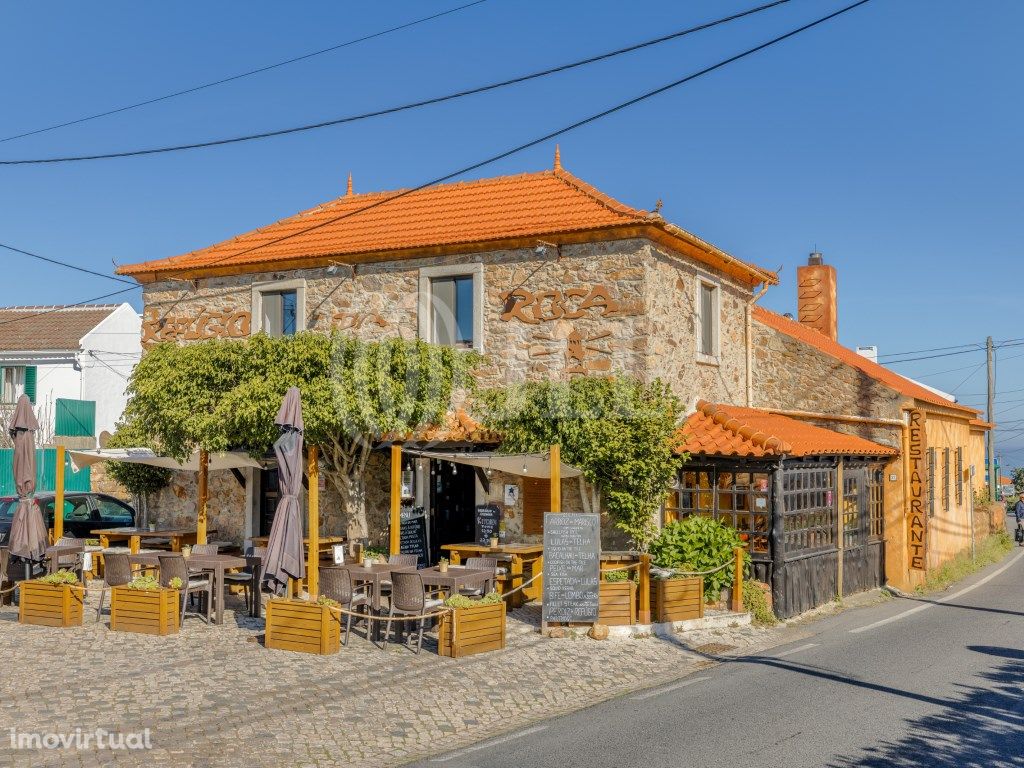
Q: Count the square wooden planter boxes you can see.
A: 6